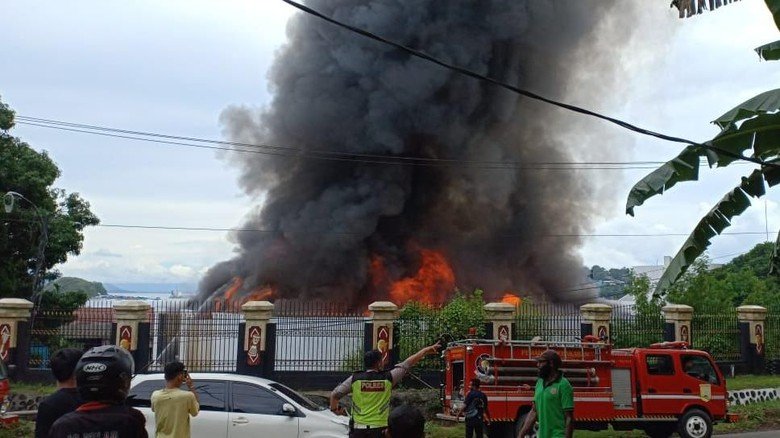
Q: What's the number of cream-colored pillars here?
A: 8